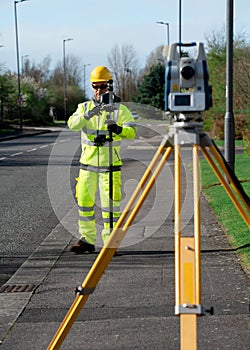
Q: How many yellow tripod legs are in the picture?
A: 3